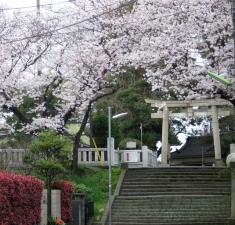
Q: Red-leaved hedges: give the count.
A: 2